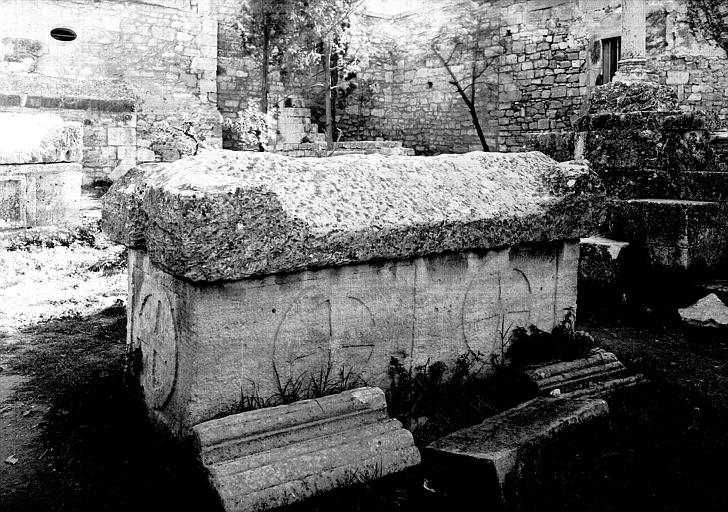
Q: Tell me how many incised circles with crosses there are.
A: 3